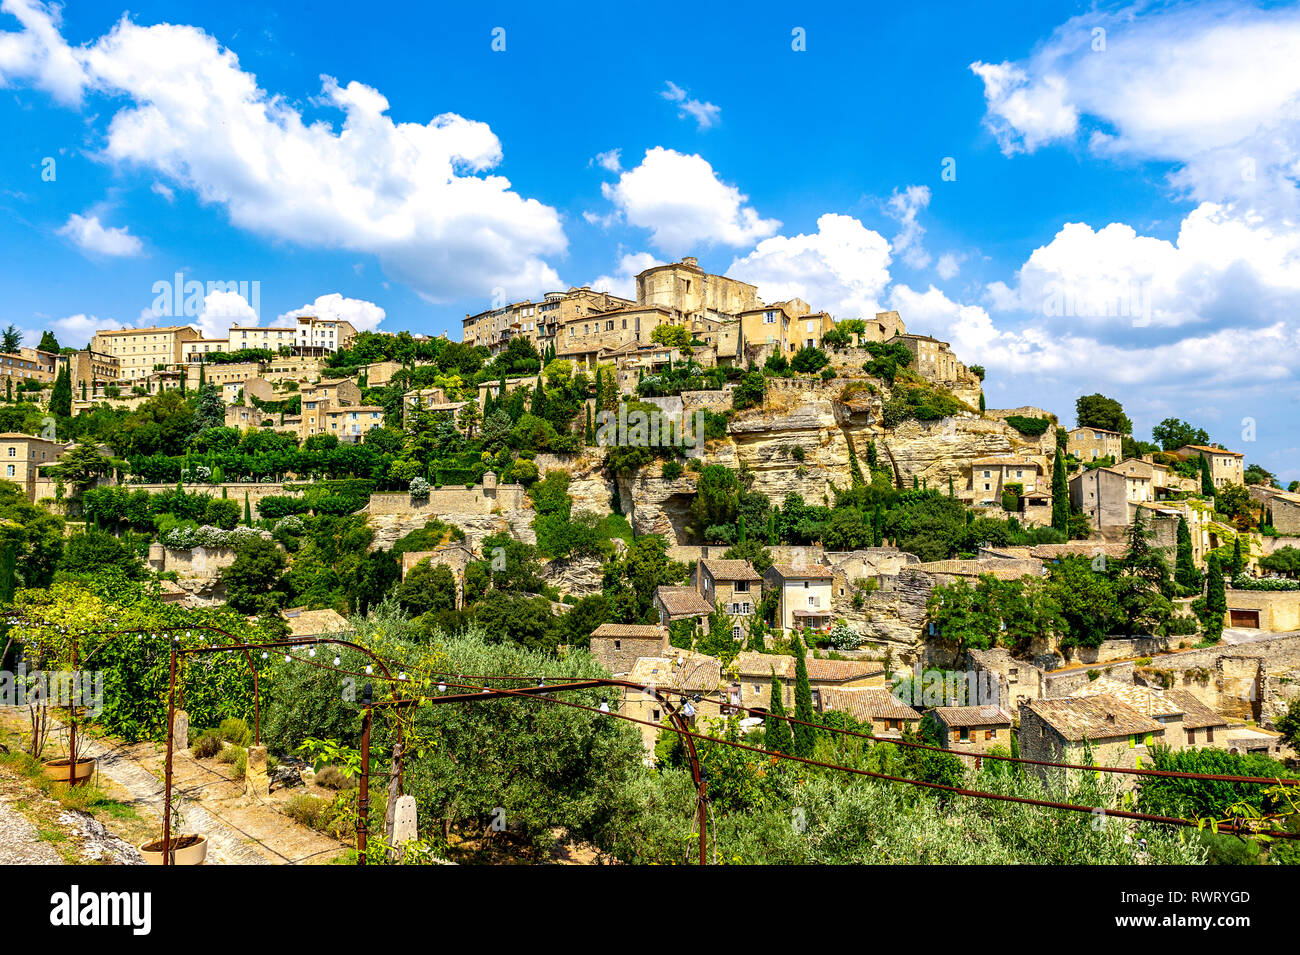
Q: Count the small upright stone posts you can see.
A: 3